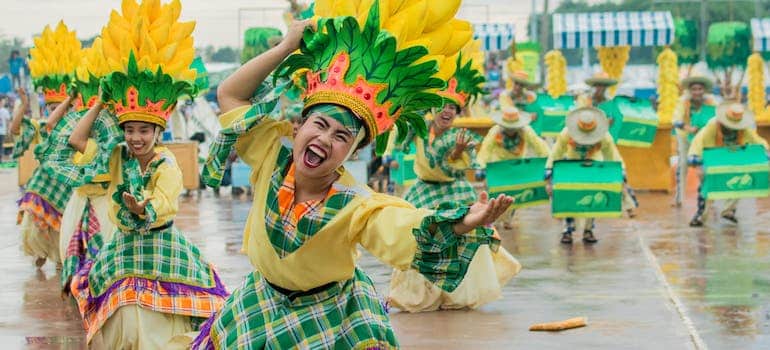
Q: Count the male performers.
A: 6